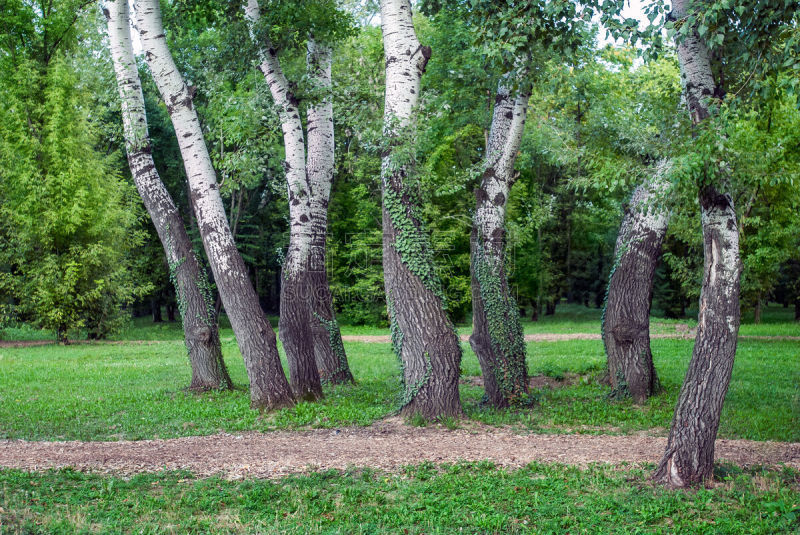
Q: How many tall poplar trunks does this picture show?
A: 8